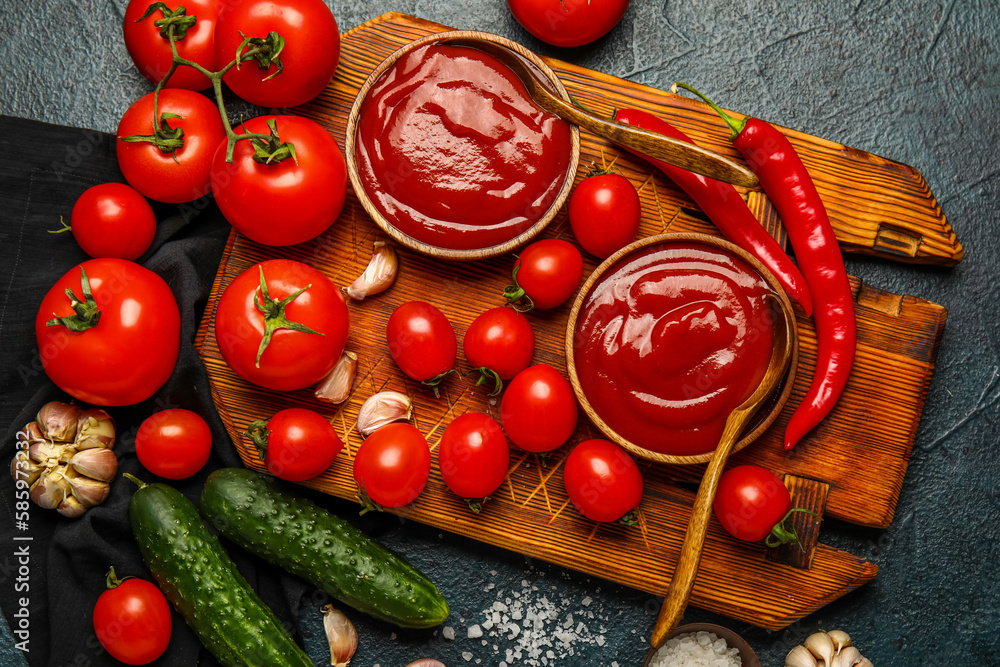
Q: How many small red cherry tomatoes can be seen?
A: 13